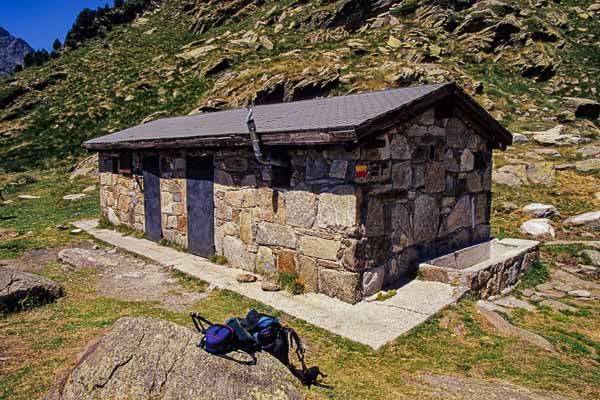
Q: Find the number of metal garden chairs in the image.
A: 0